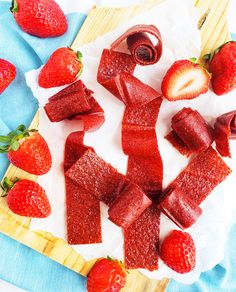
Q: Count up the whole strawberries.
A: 8